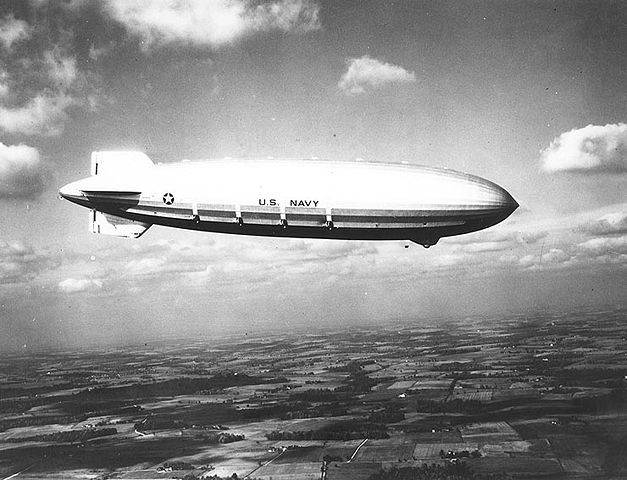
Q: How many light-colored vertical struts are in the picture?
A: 4